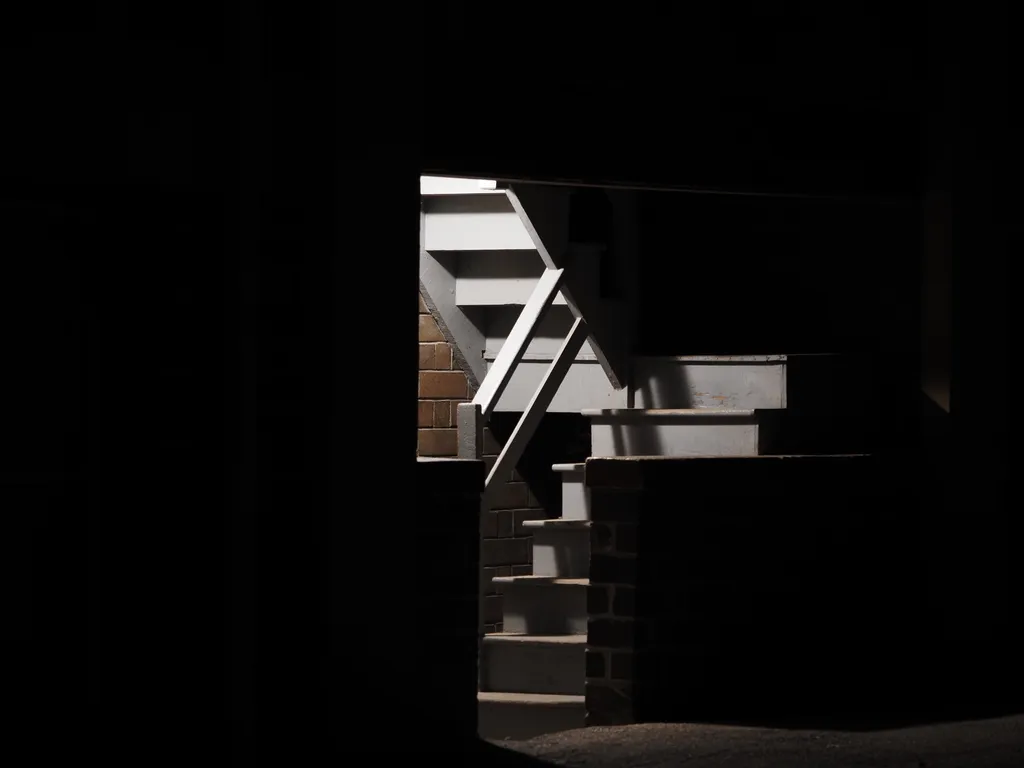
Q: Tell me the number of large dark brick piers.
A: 2